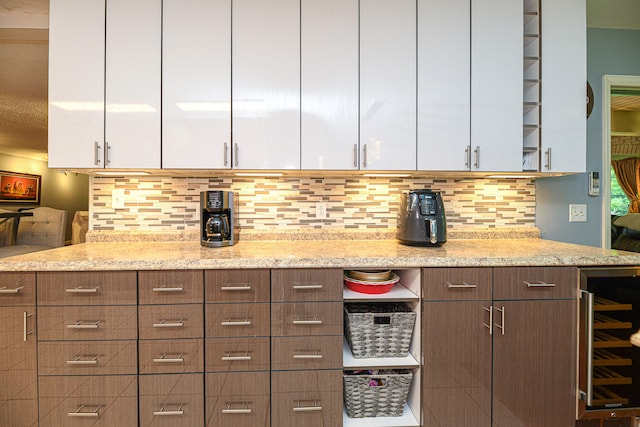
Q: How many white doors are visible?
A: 9